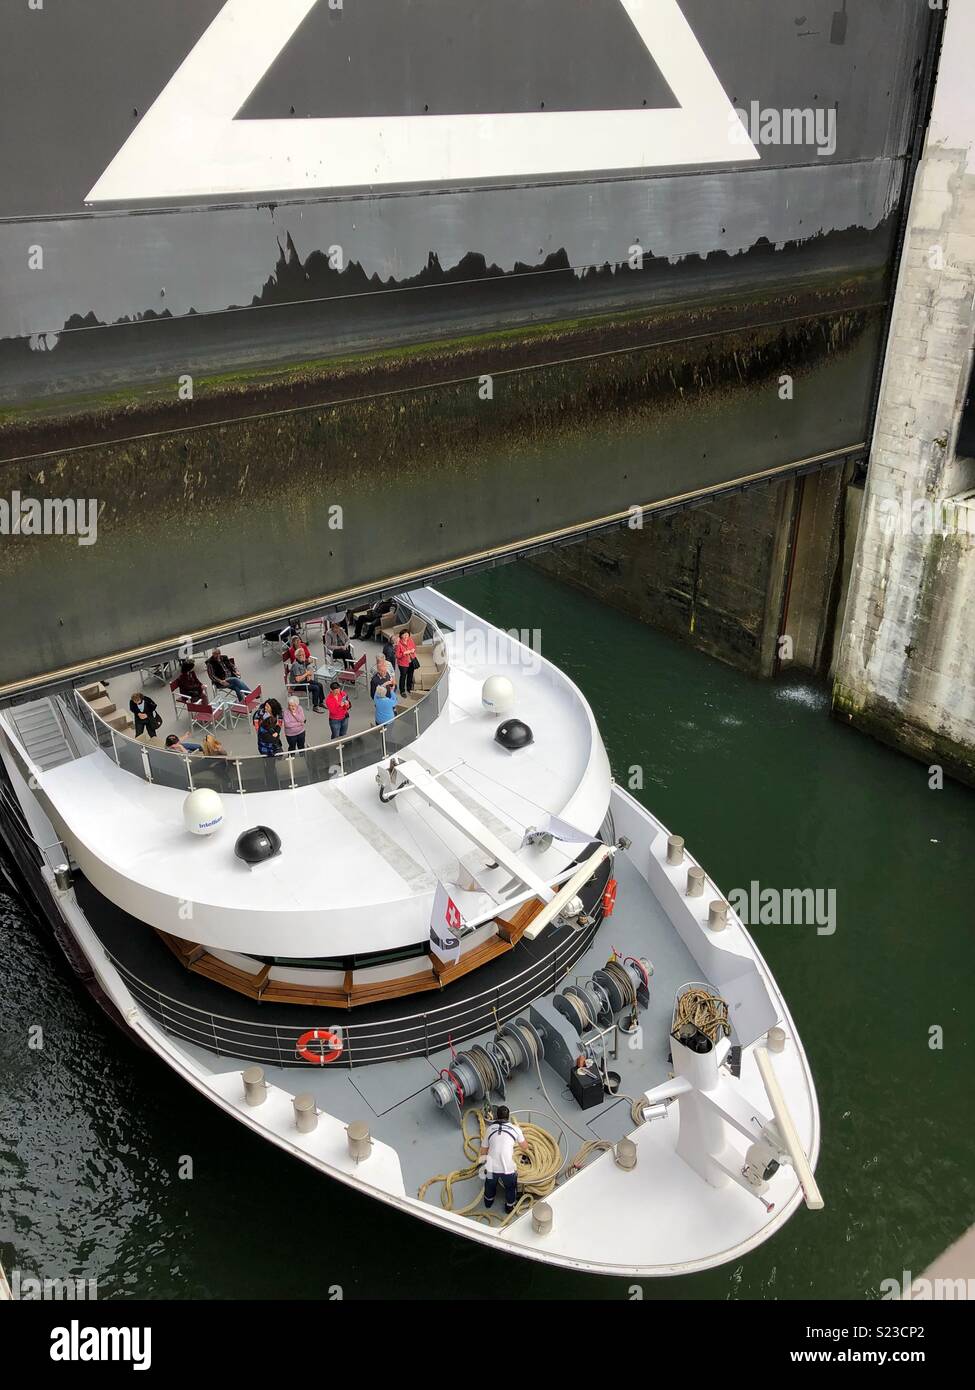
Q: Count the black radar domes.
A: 2